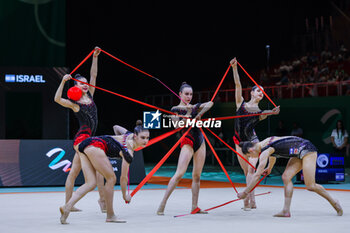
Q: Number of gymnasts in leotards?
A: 5